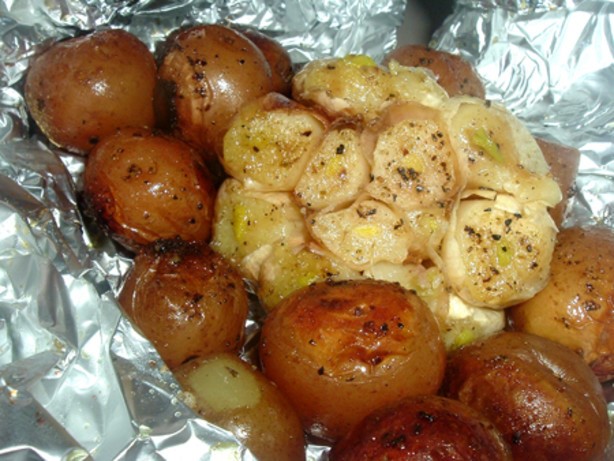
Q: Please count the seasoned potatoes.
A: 12